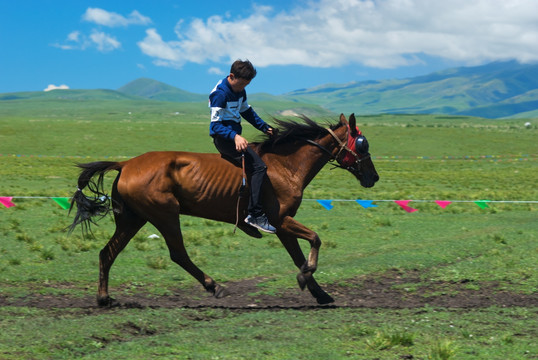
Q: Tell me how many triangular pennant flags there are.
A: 7